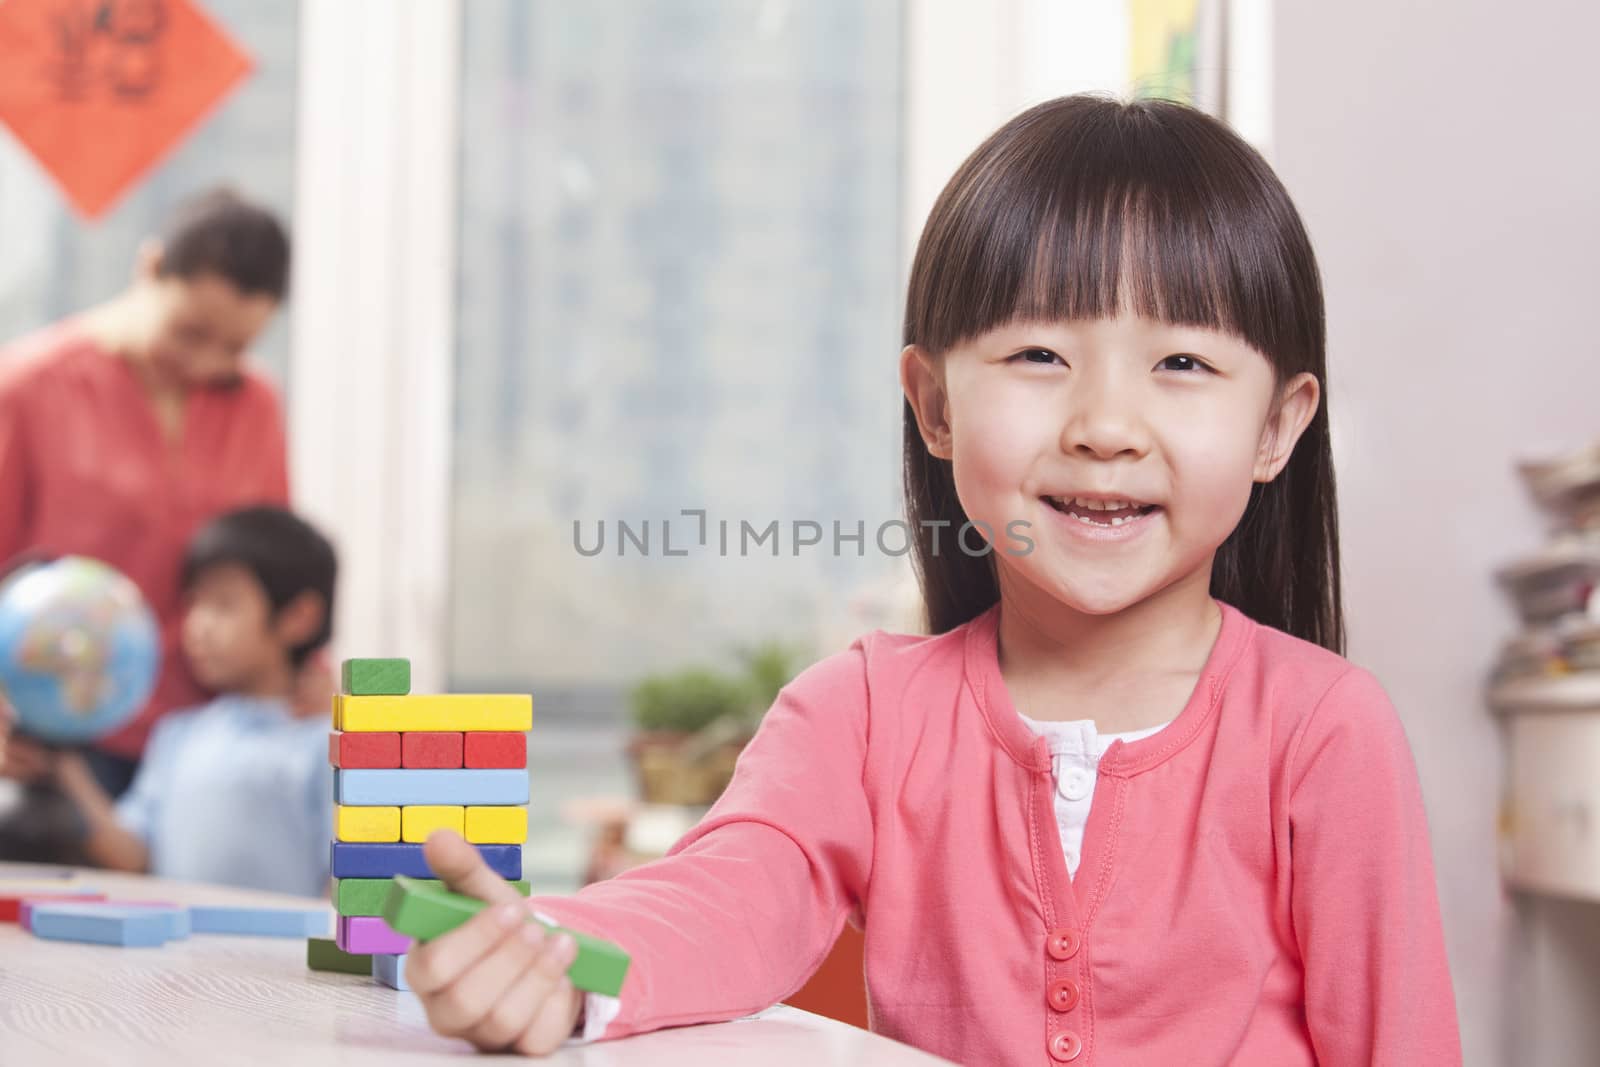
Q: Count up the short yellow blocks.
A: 3